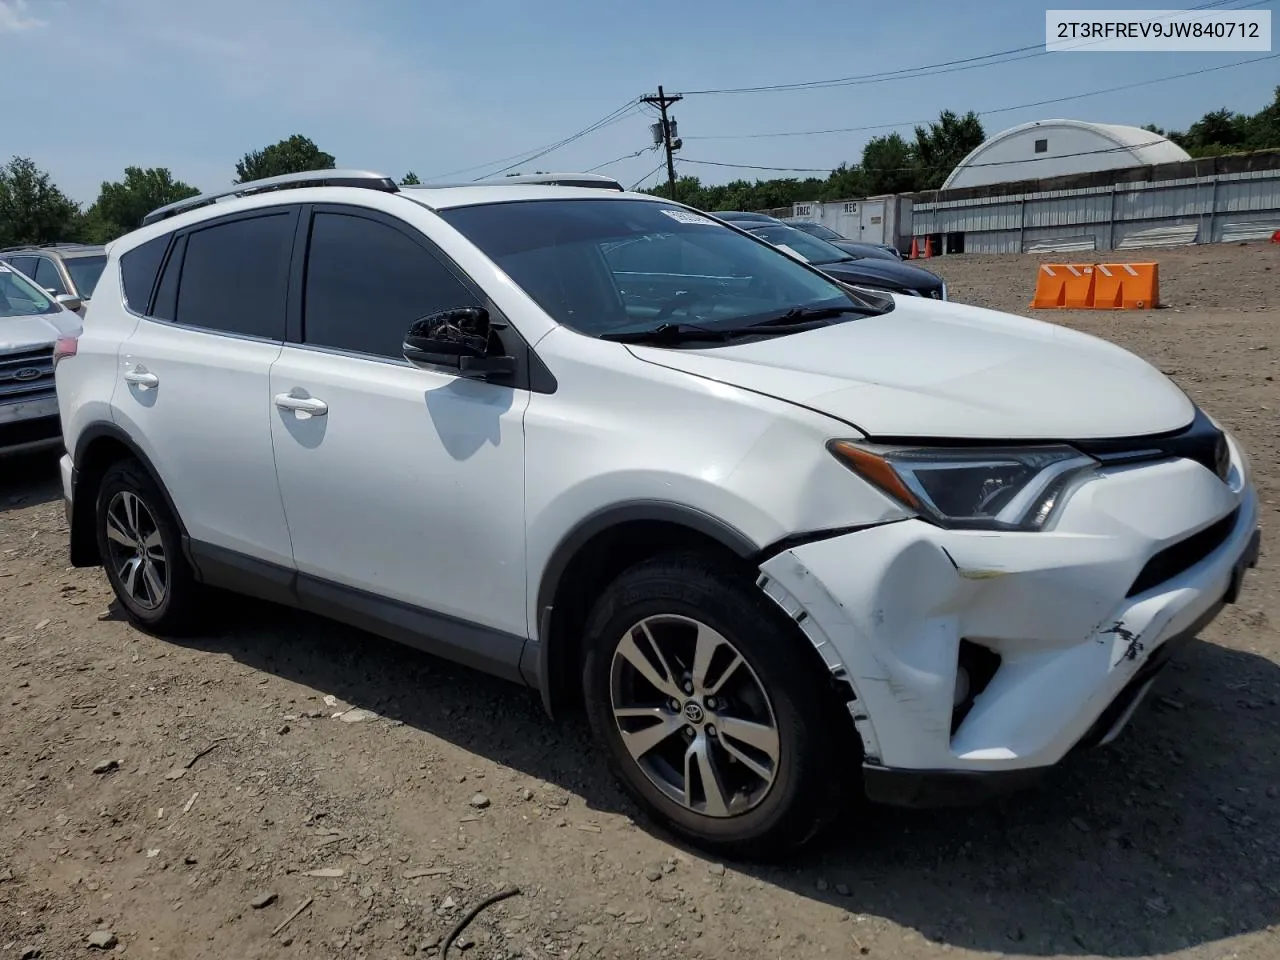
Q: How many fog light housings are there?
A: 1